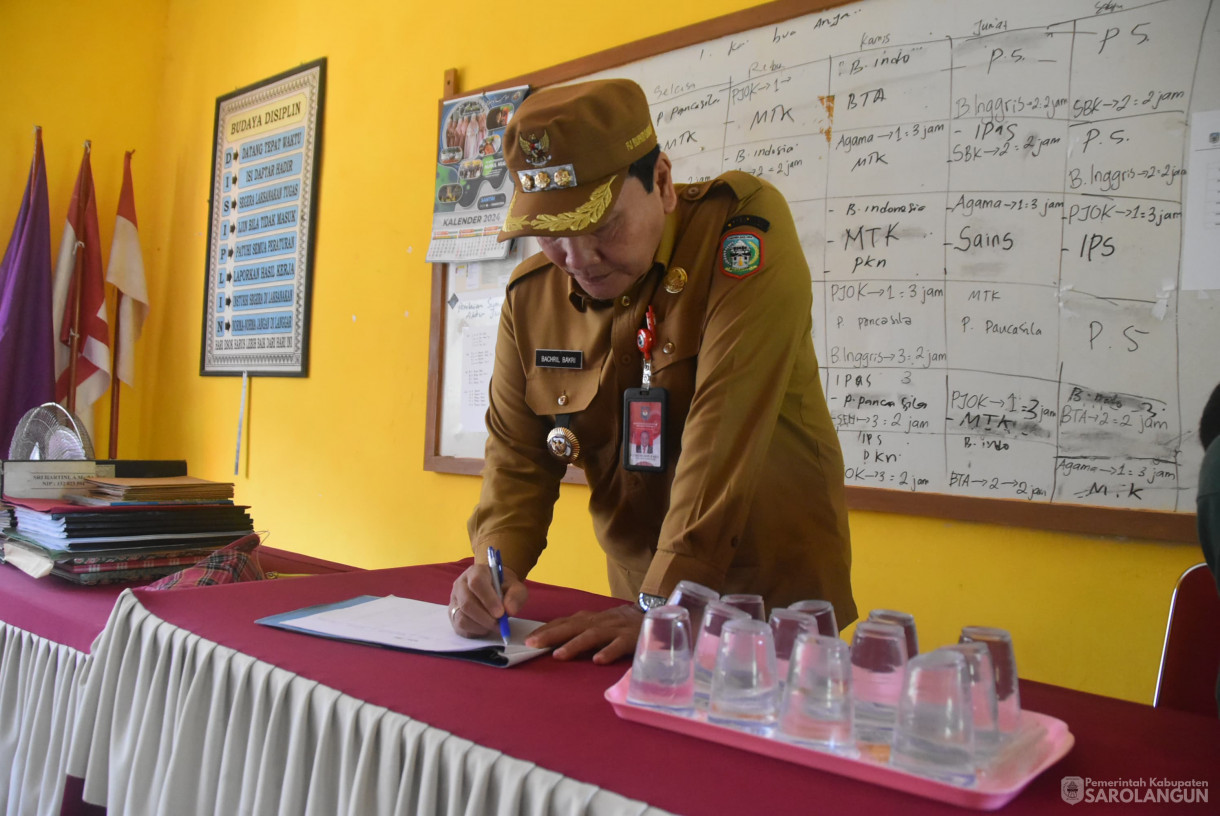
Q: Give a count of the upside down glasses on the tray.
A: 13